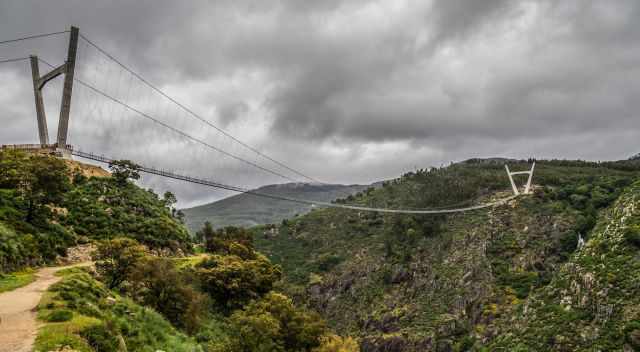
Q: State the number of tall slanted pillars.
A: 4